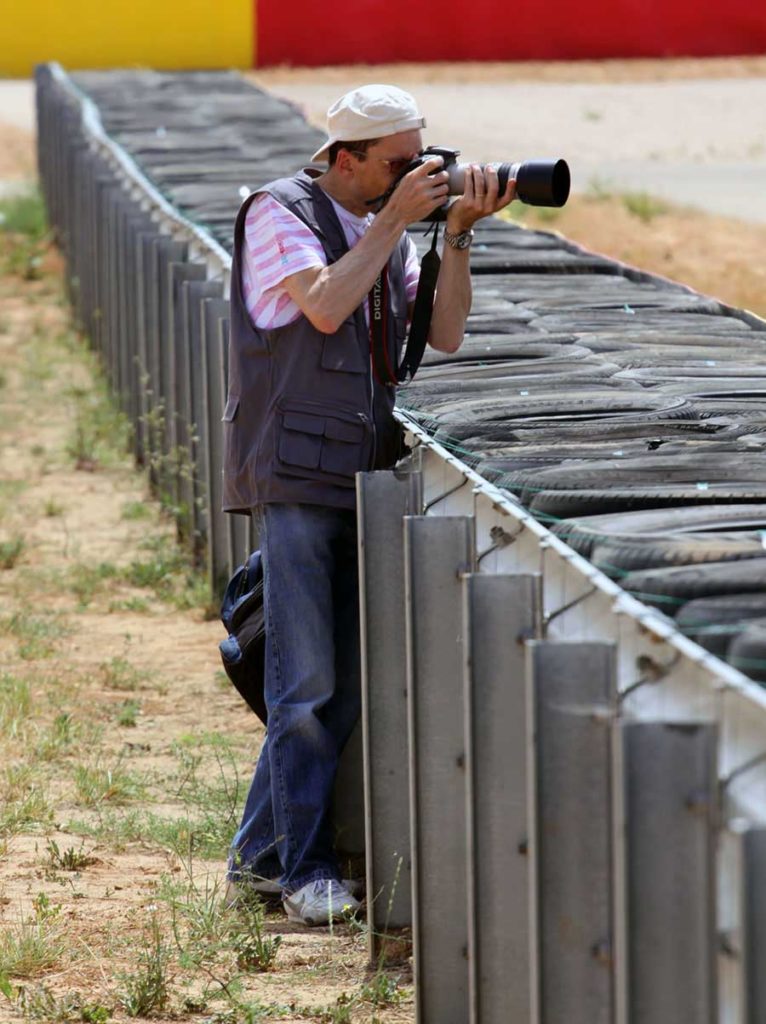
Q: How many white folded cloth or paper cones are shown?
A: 0